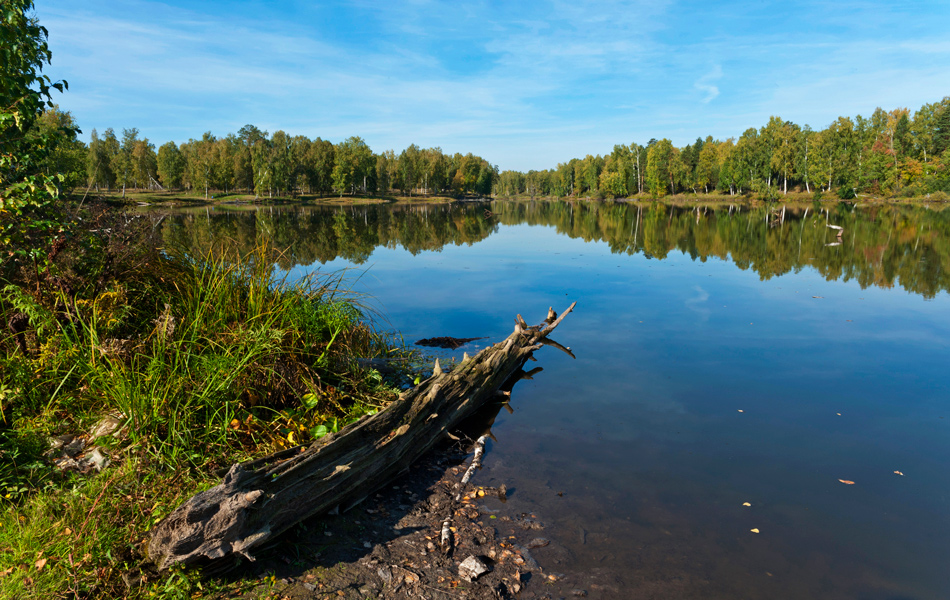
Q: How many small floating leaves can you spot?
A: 6